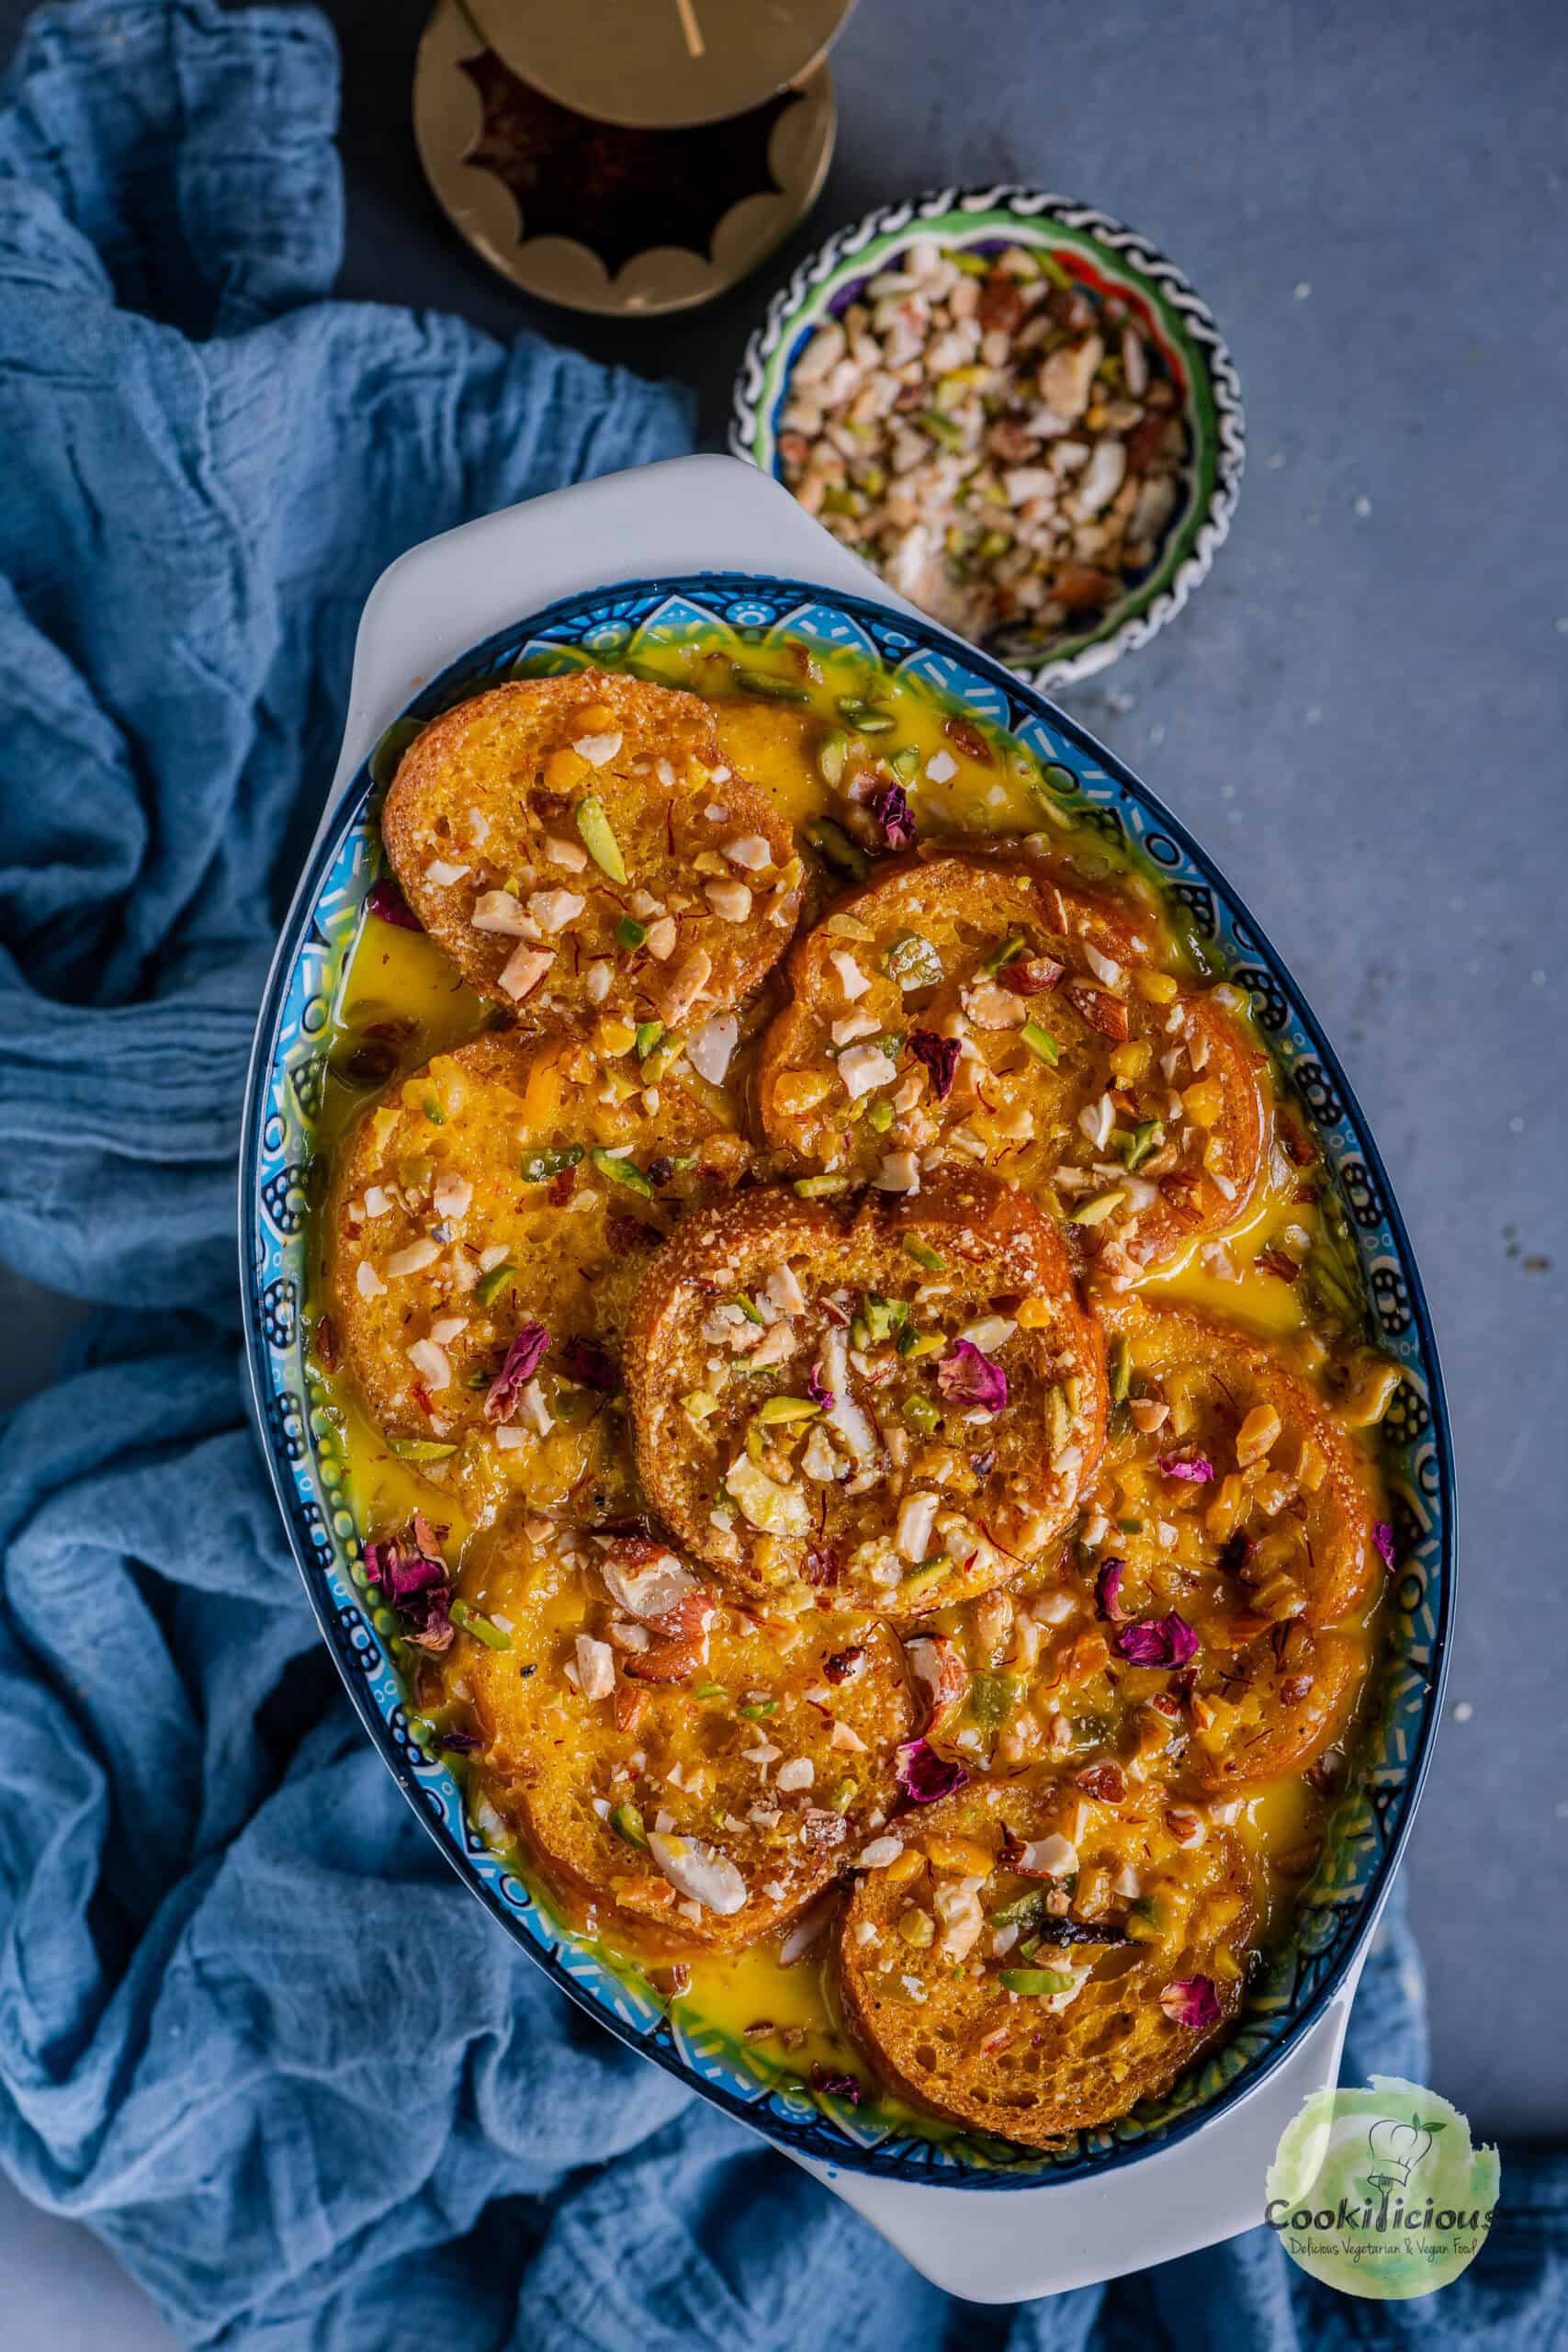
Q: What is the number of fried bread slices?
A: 7